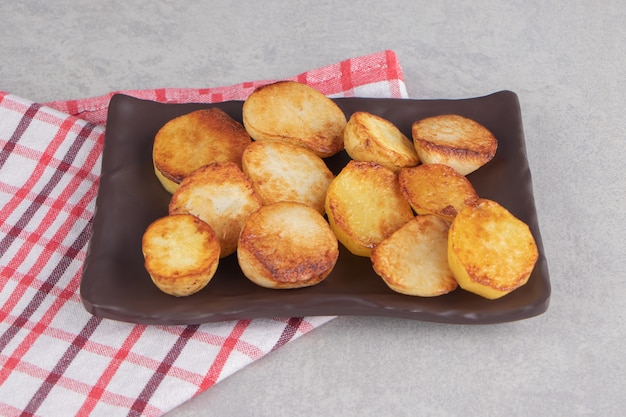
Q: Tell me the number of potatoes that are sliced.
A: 12